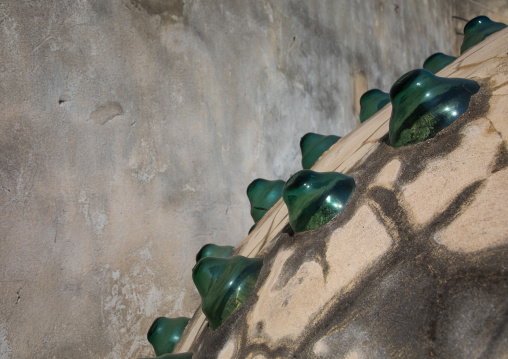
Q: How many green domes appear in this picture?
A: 11